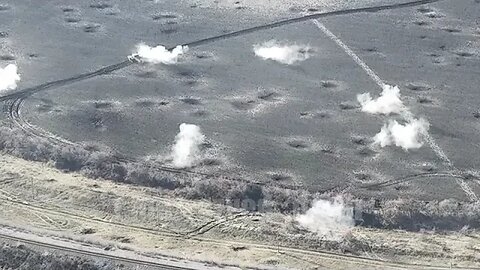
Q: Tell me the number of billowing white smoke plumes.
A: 7